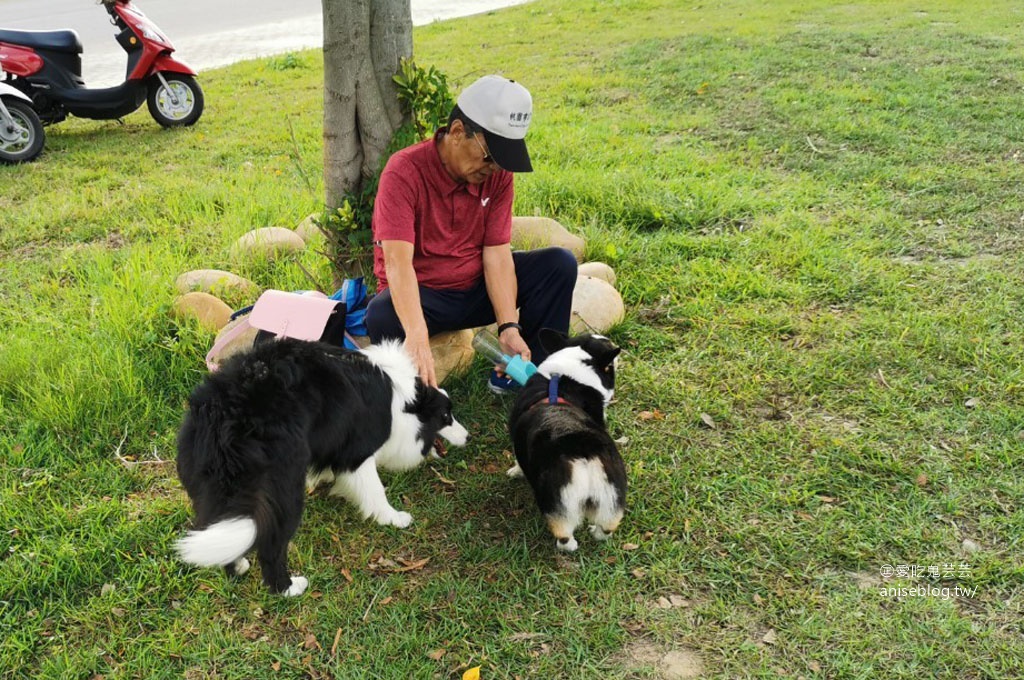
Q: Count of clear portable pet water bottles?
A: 1